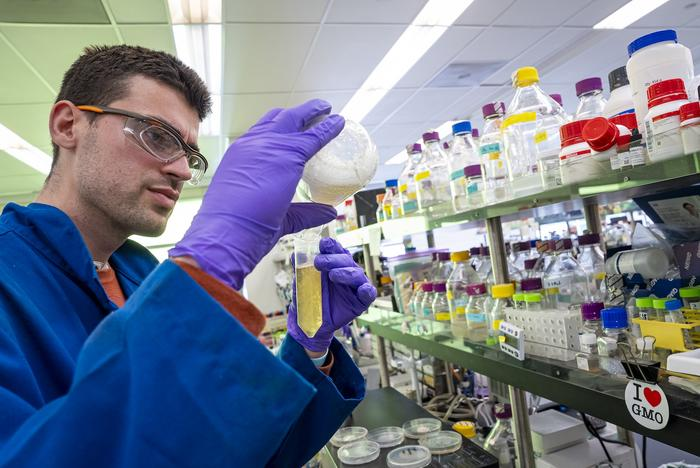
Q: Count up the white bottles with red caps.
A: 4